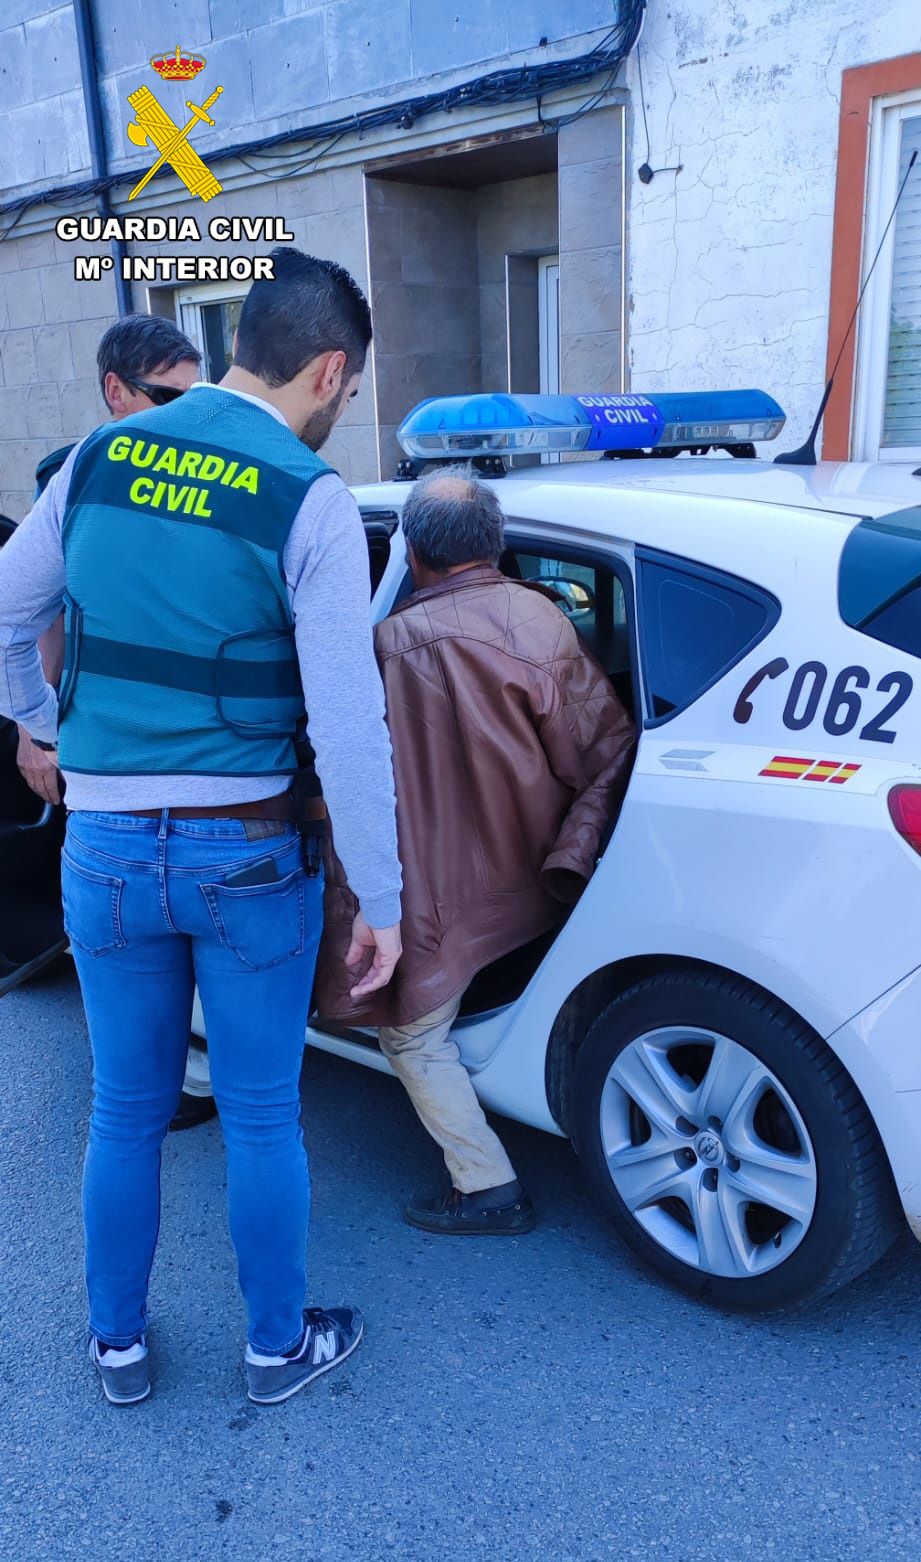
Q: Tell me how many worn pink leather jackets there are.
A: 0